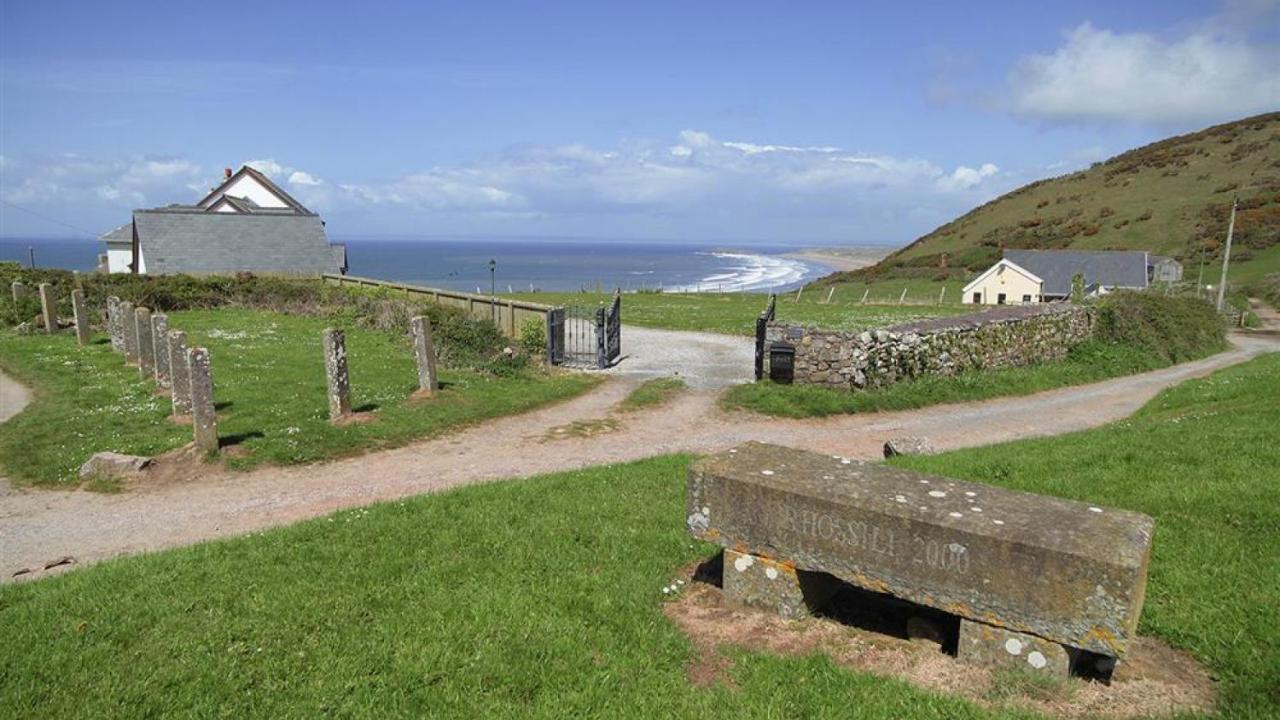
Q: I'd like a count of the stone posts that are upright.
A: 11